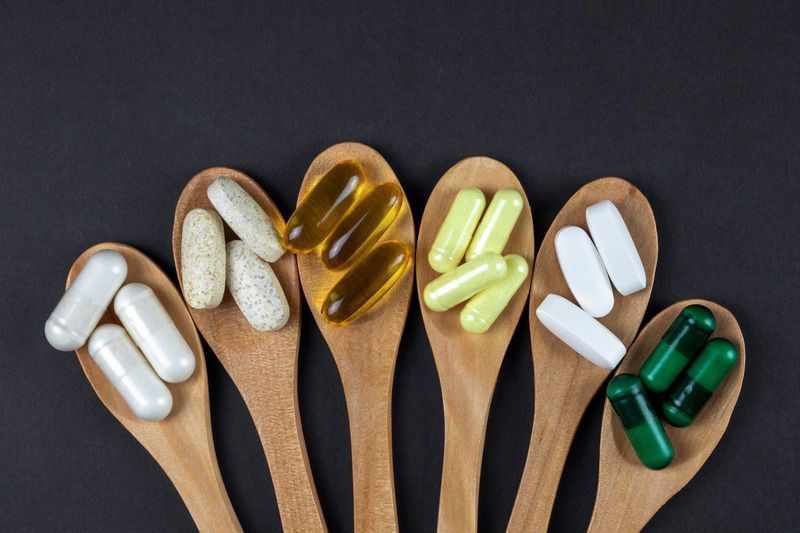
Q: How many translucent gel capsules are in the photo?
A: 3